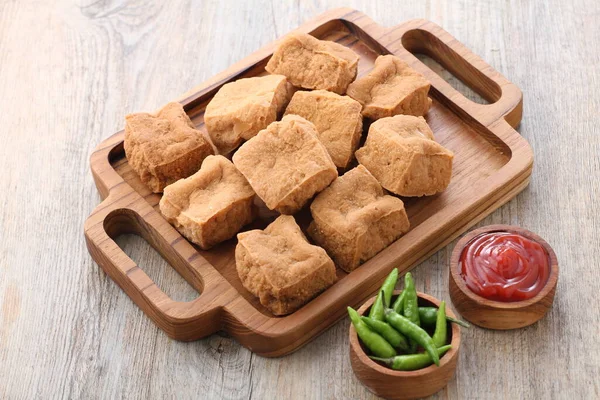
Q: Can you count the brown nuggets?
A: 10